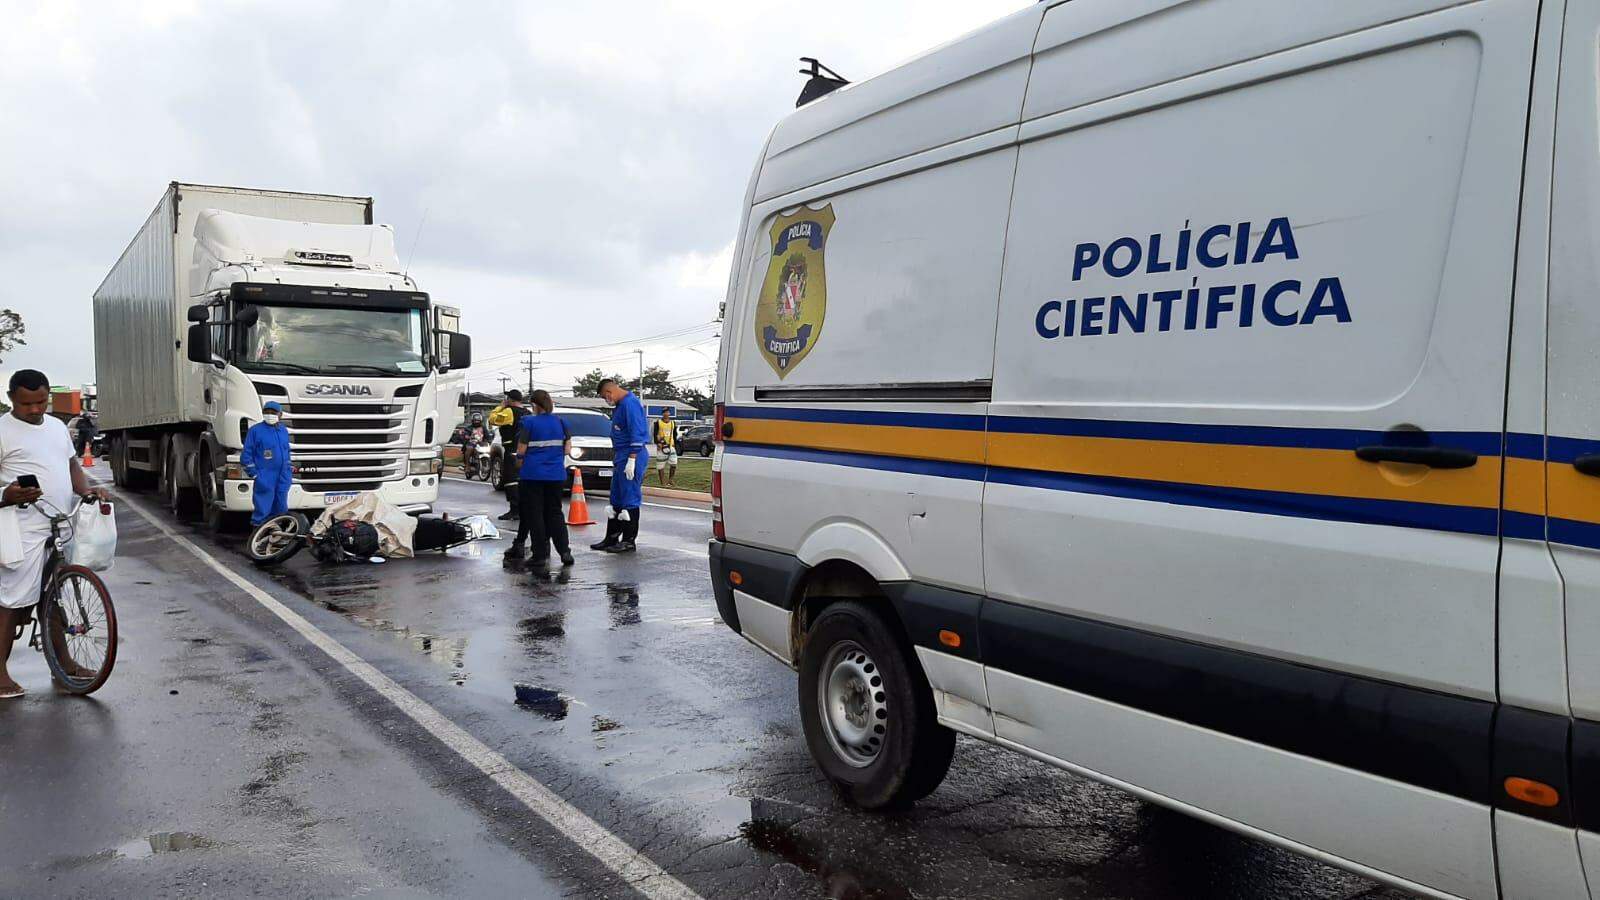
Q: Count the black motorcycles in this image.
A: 1